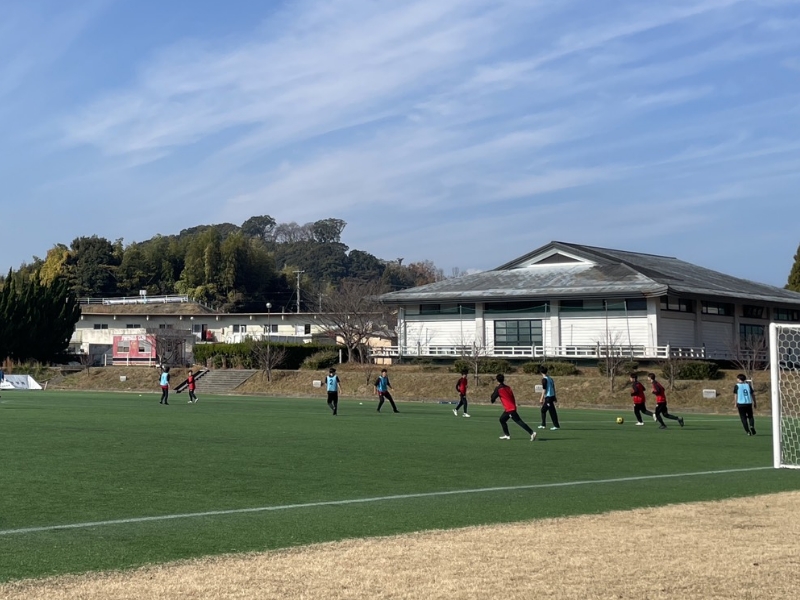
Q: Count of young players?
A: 10